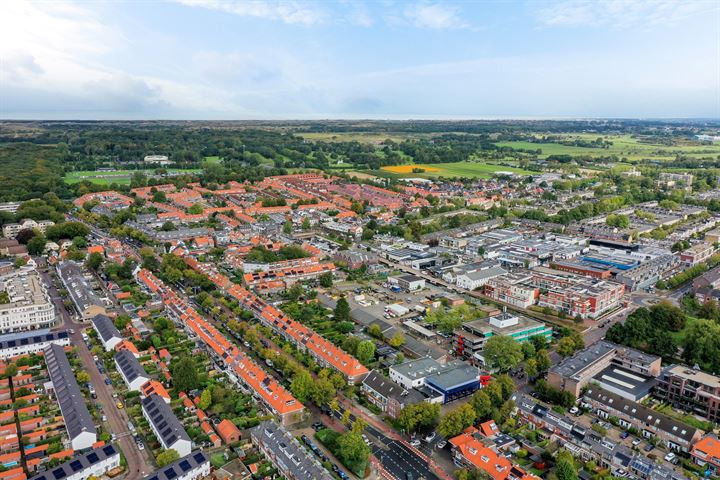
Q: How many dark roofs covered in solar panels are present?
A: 7